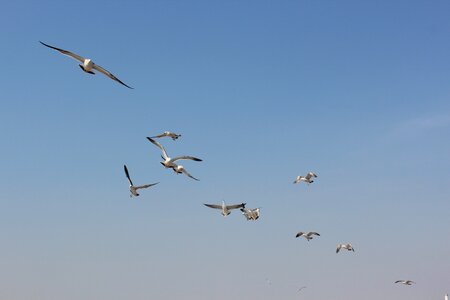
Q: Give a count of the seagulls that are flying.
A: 11